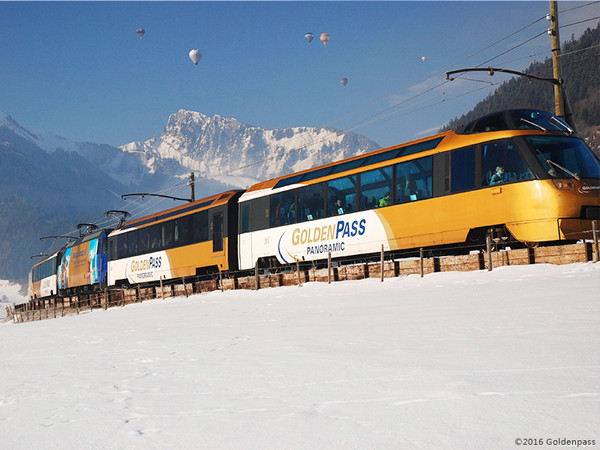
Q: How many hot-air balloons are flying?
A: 6